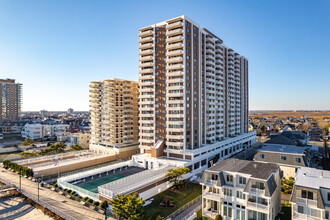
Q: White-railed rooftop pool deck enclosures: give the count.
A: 1